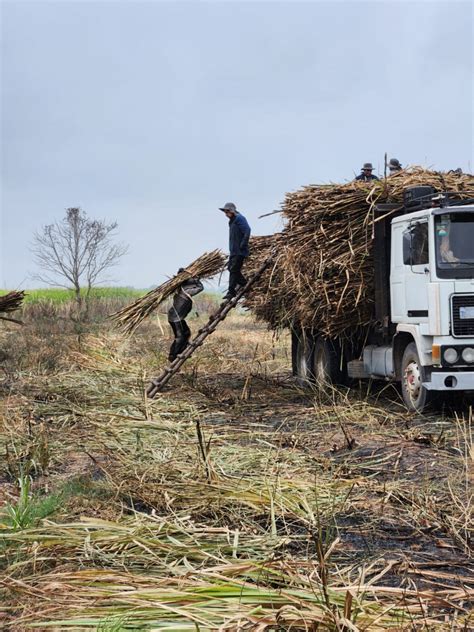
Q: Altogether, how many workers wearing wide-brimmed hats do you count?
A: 3